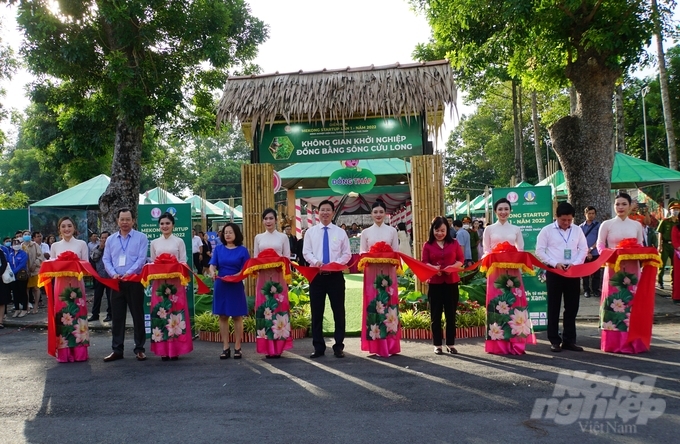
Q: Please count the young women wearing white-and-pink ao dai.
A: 6